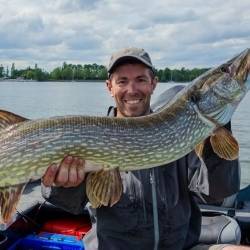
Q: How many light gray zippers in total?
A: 1